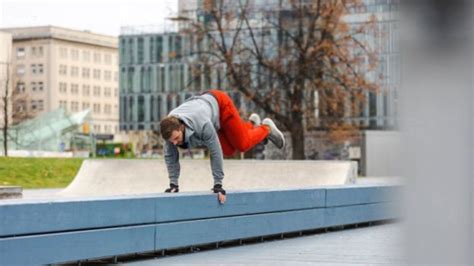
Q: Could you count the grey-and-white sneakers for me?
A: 2